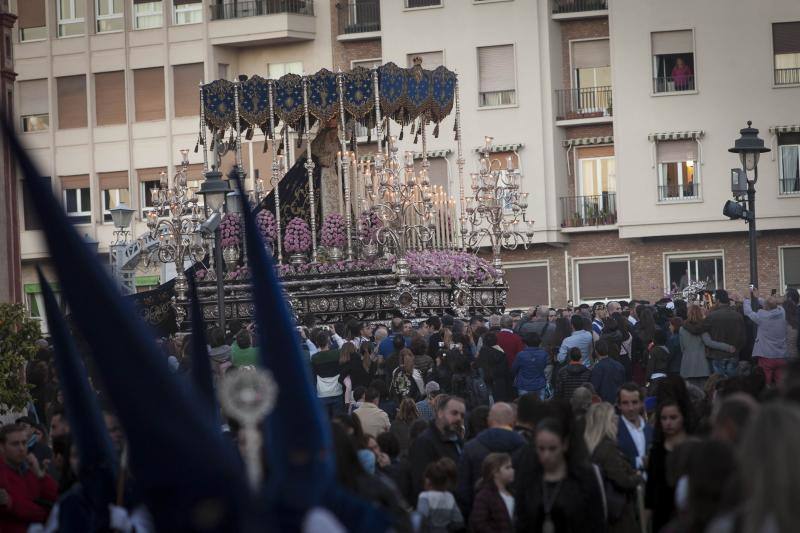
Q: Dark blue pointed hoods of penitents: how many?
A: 4